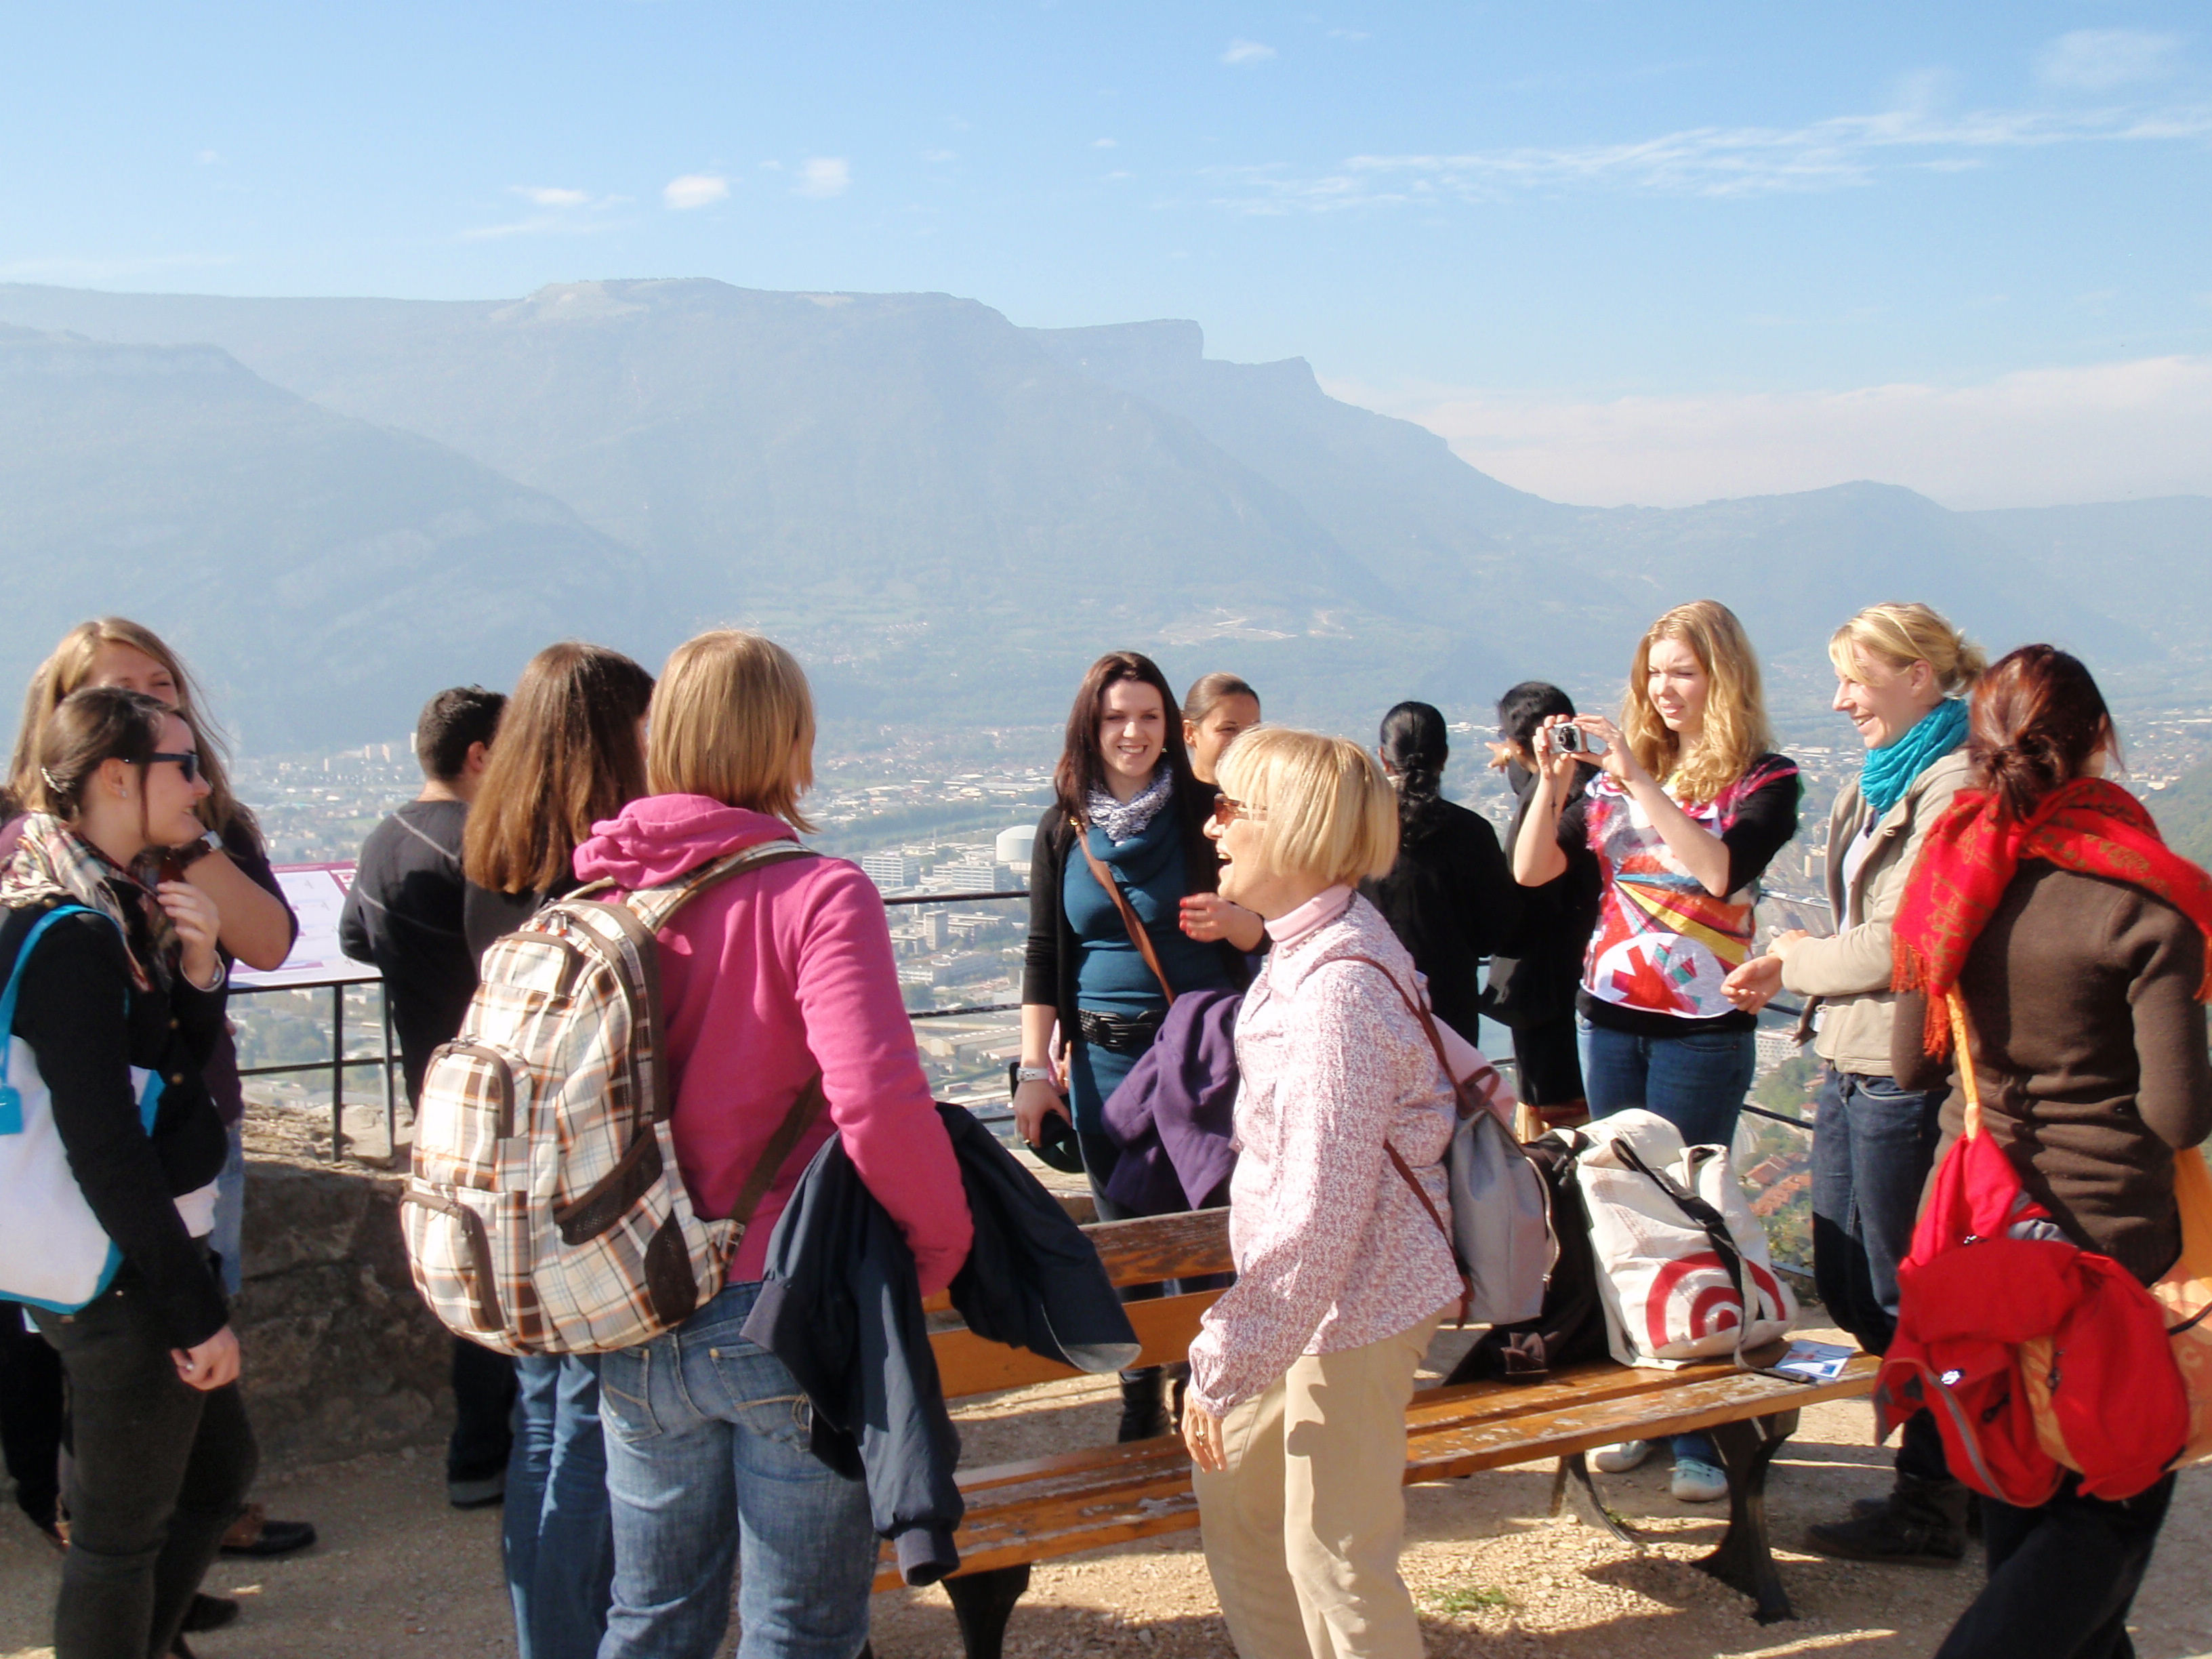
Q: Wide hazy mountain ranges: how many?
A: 1